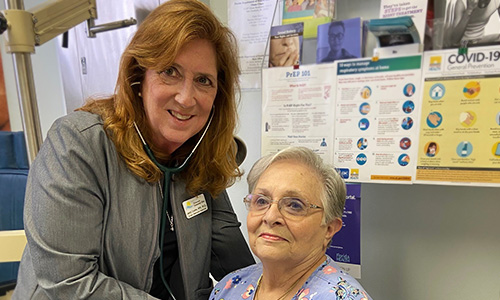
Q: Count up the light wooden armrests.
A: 1